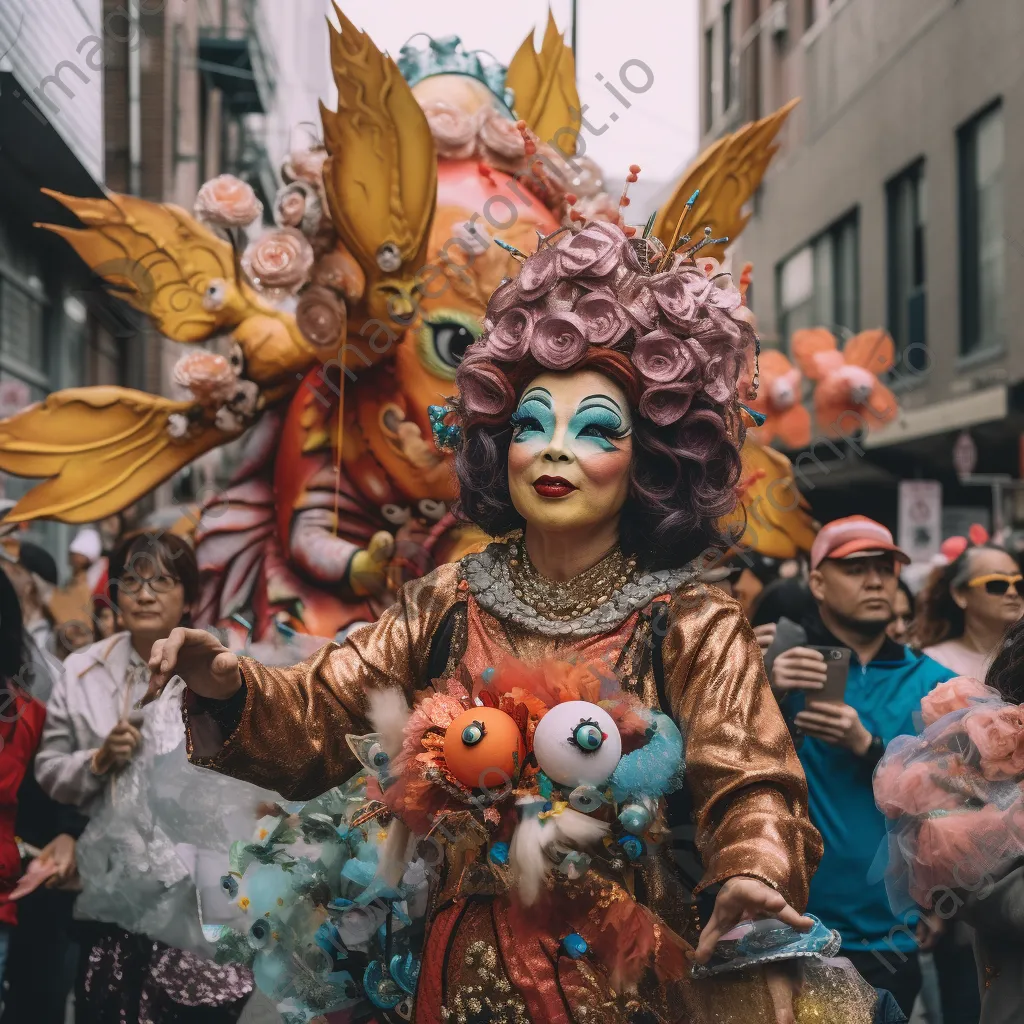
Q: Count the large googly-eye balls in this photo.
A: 2